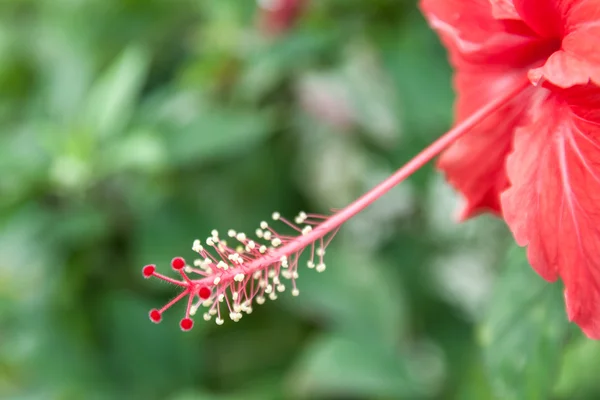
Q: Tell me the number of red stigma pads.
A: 5